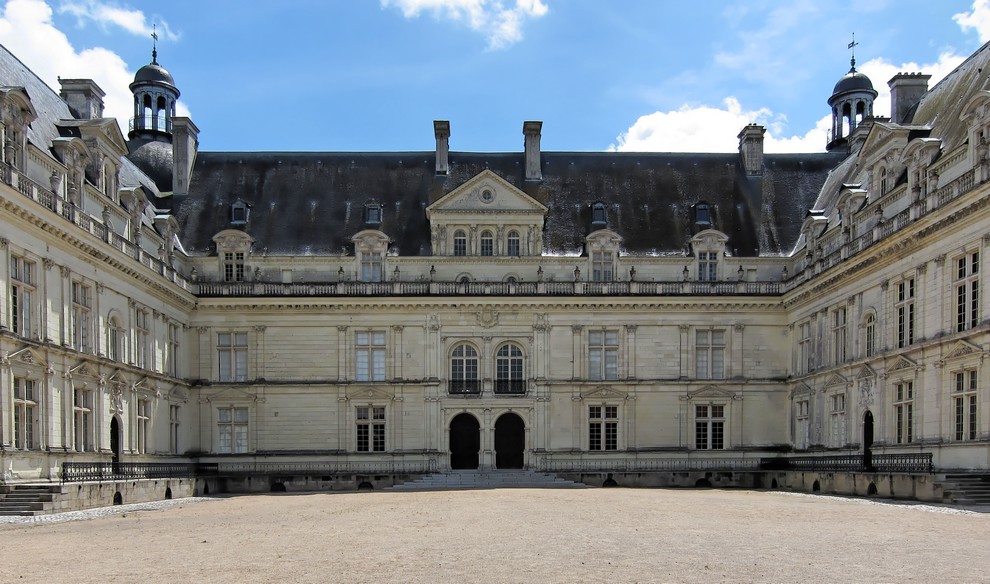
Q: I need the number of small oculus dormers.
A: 4